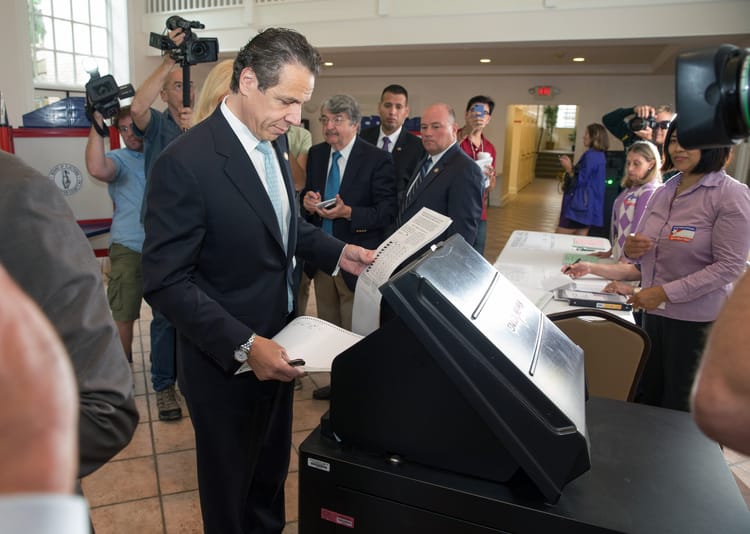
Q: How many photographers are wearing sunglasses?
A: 1